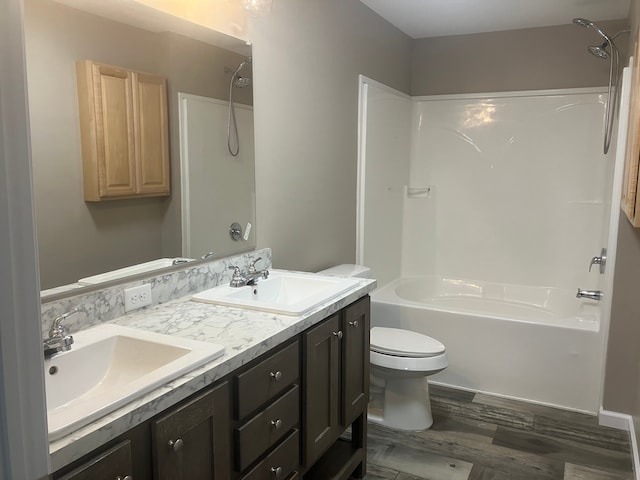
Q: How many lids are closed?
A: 1